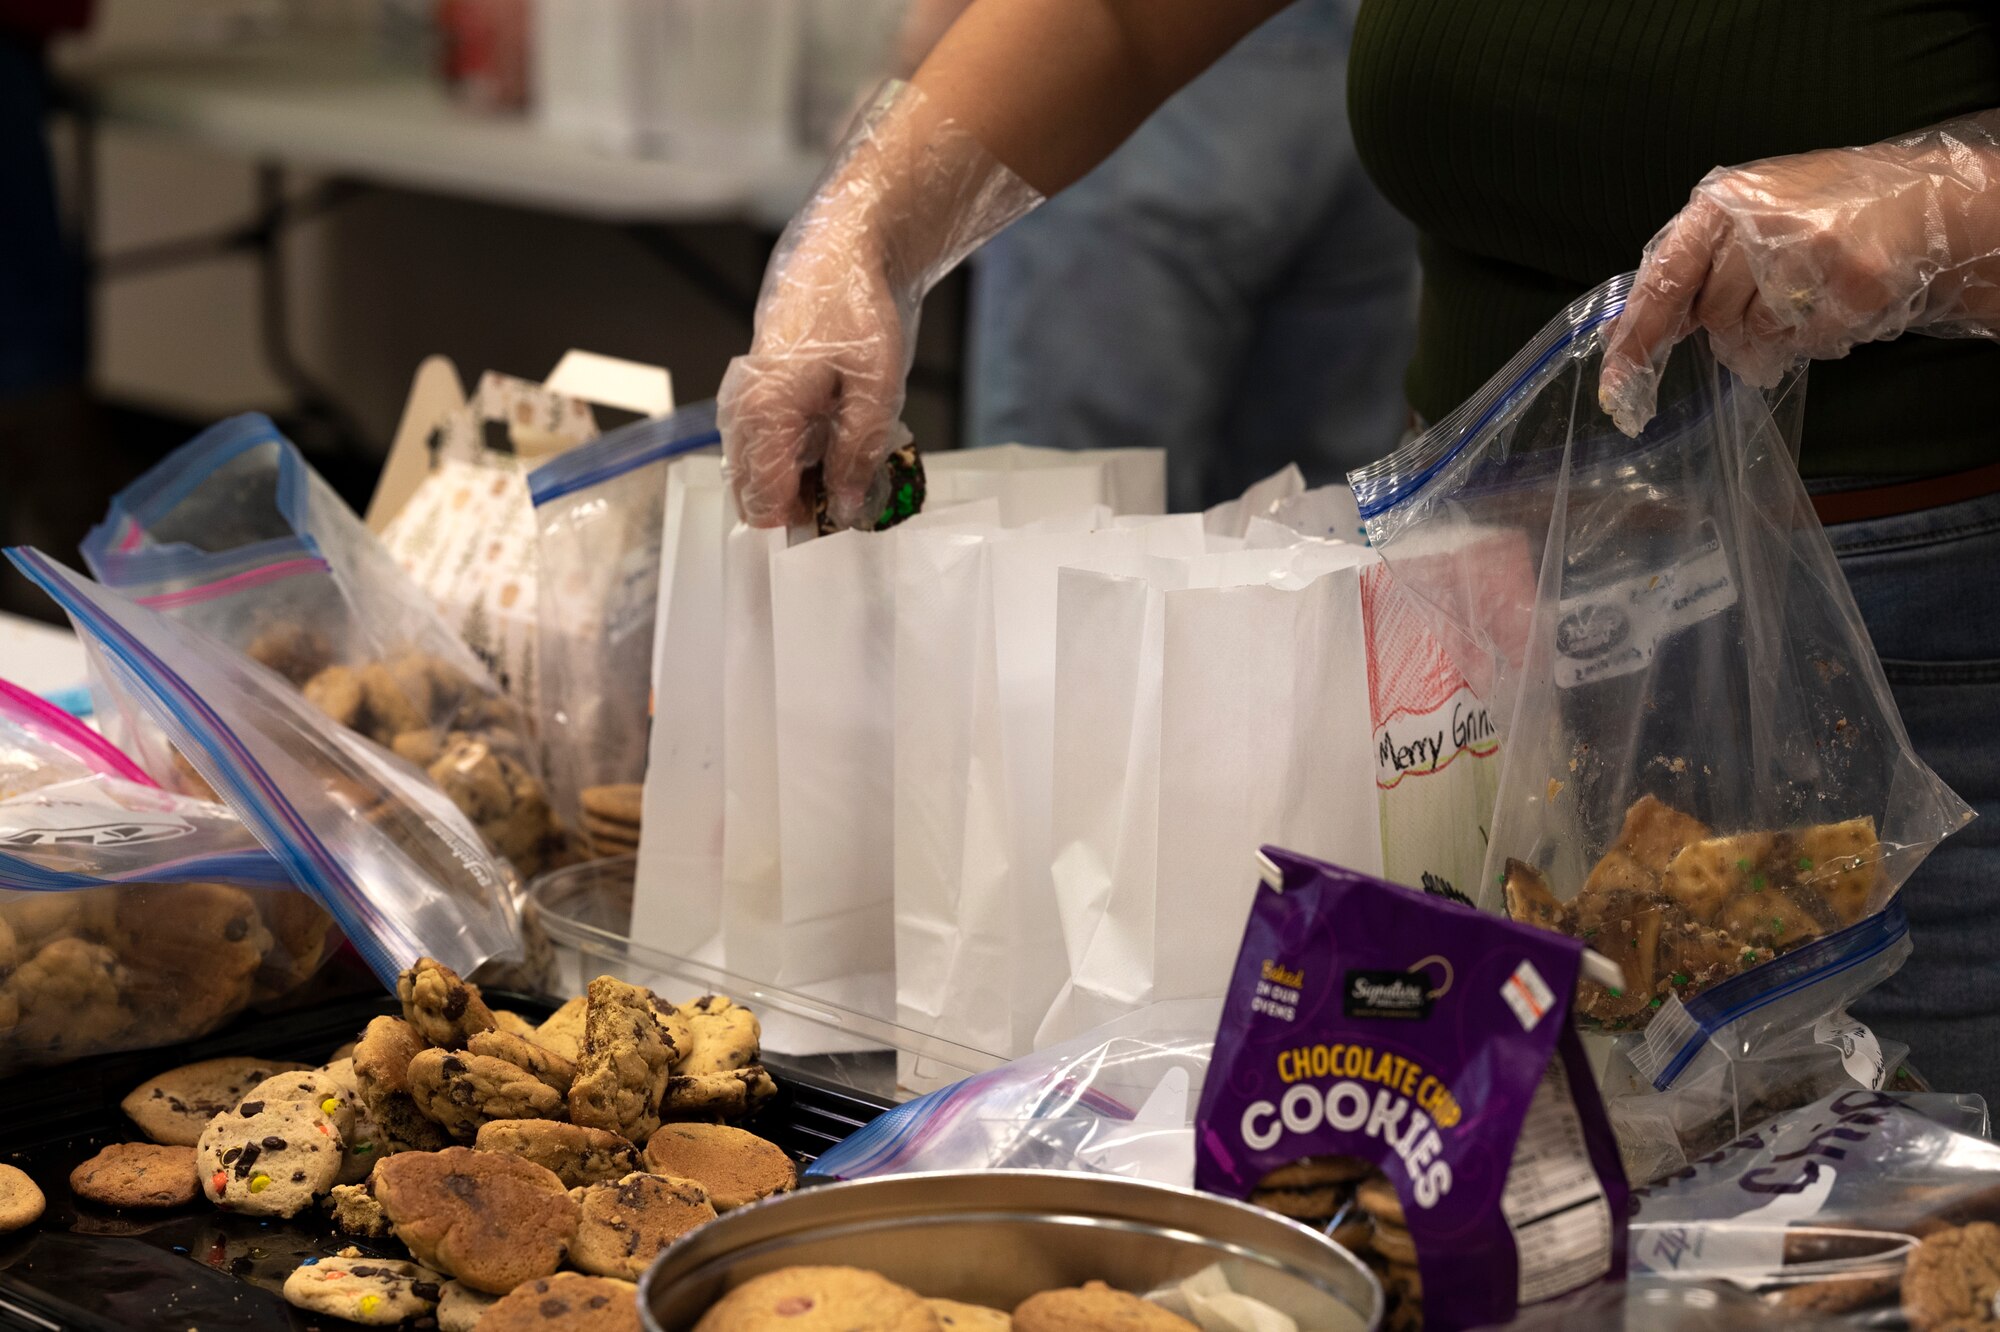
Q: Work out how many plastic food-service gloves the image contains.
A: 2